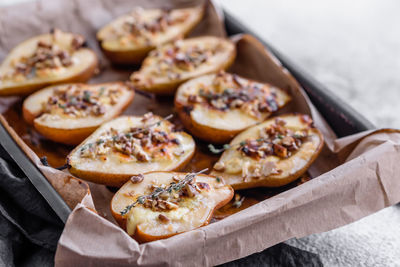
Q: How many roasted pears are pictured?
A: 8